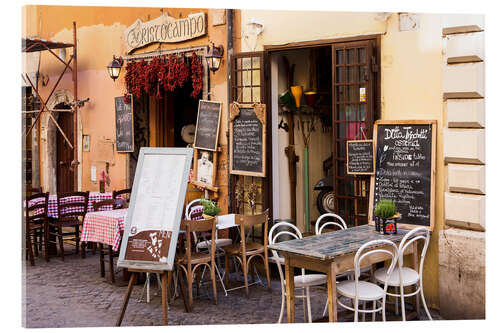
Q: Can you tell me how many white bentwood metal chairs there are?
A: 5